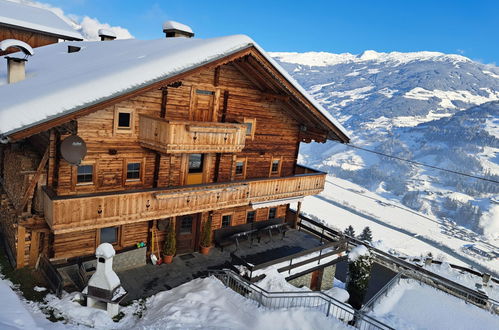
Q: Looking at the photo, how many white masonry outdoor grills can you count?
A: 1